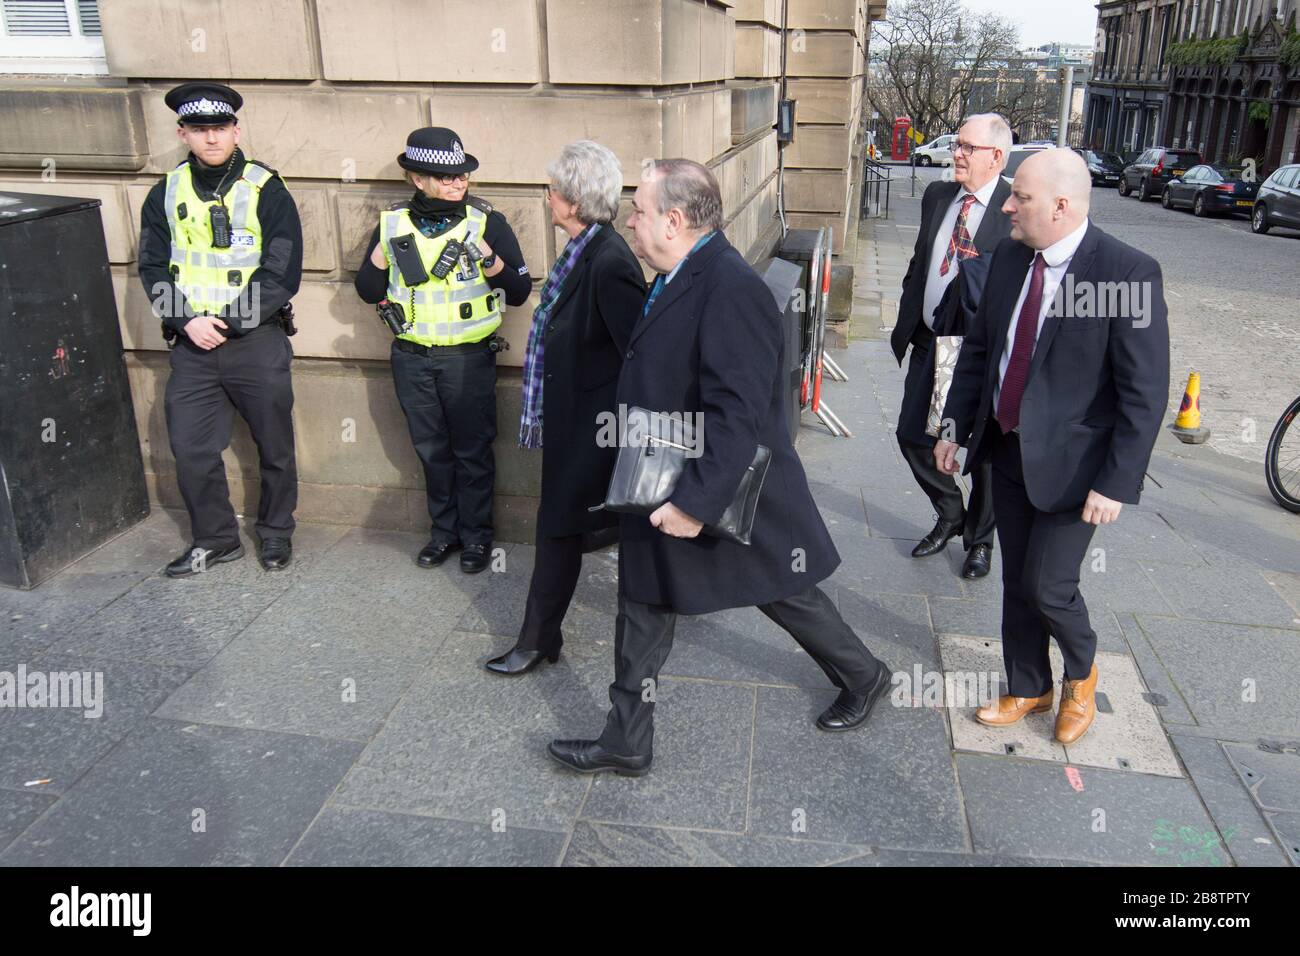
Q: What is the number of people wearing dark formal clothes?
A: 4